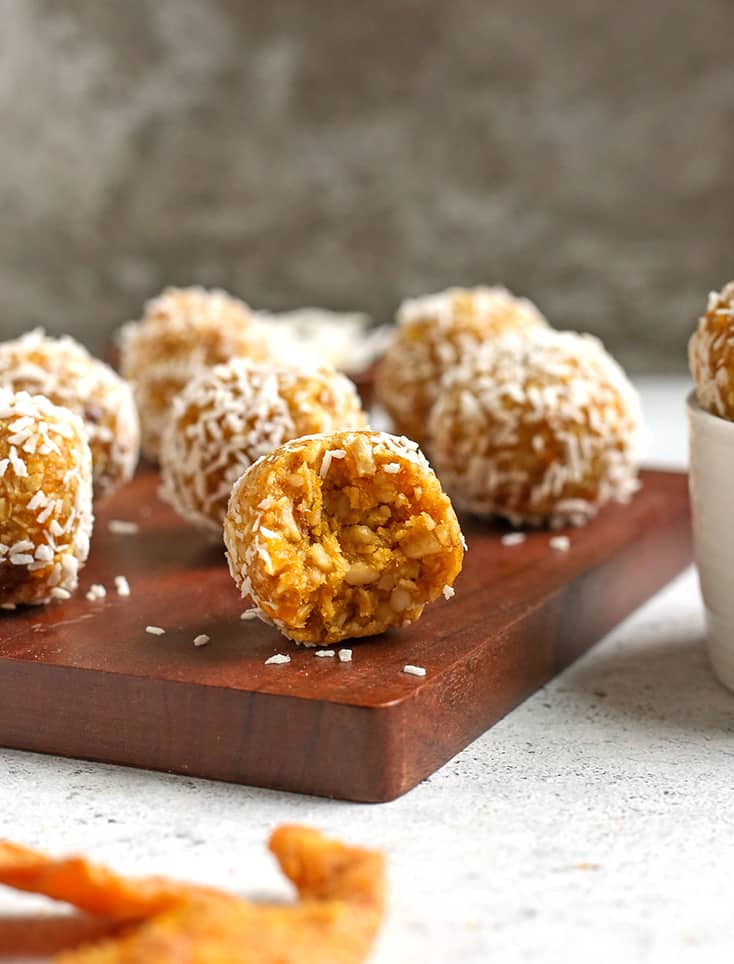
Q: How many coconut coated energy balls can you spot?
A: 8